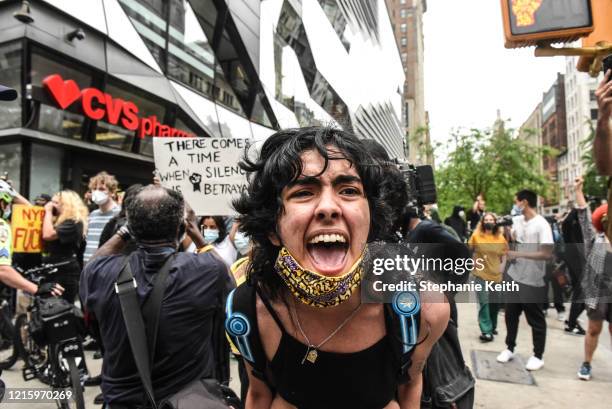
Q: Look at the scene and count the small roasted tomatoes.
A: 0